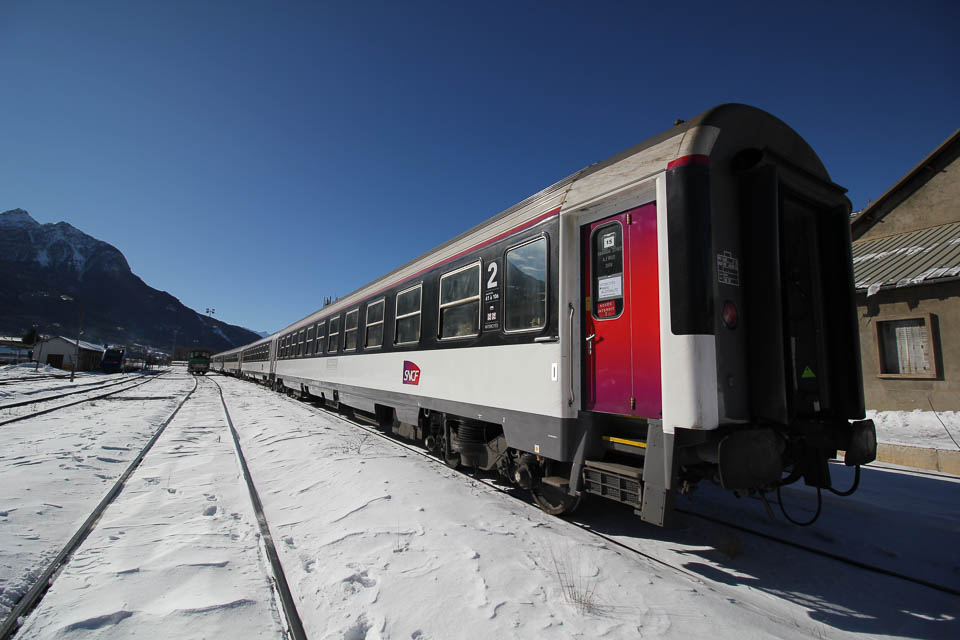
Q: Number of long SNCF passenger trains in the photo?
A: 1